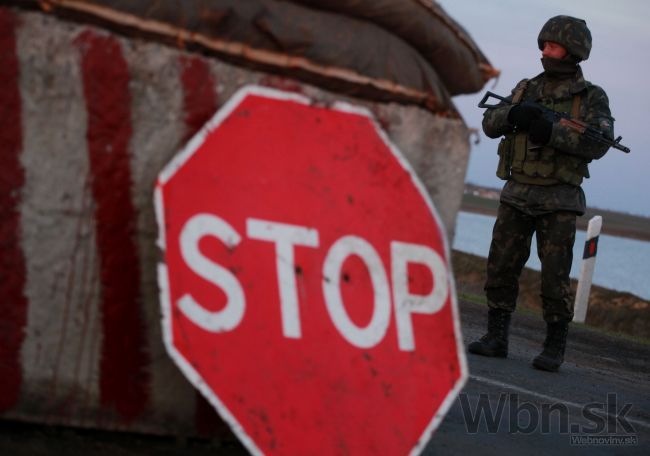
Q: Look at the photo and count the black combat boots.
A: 2